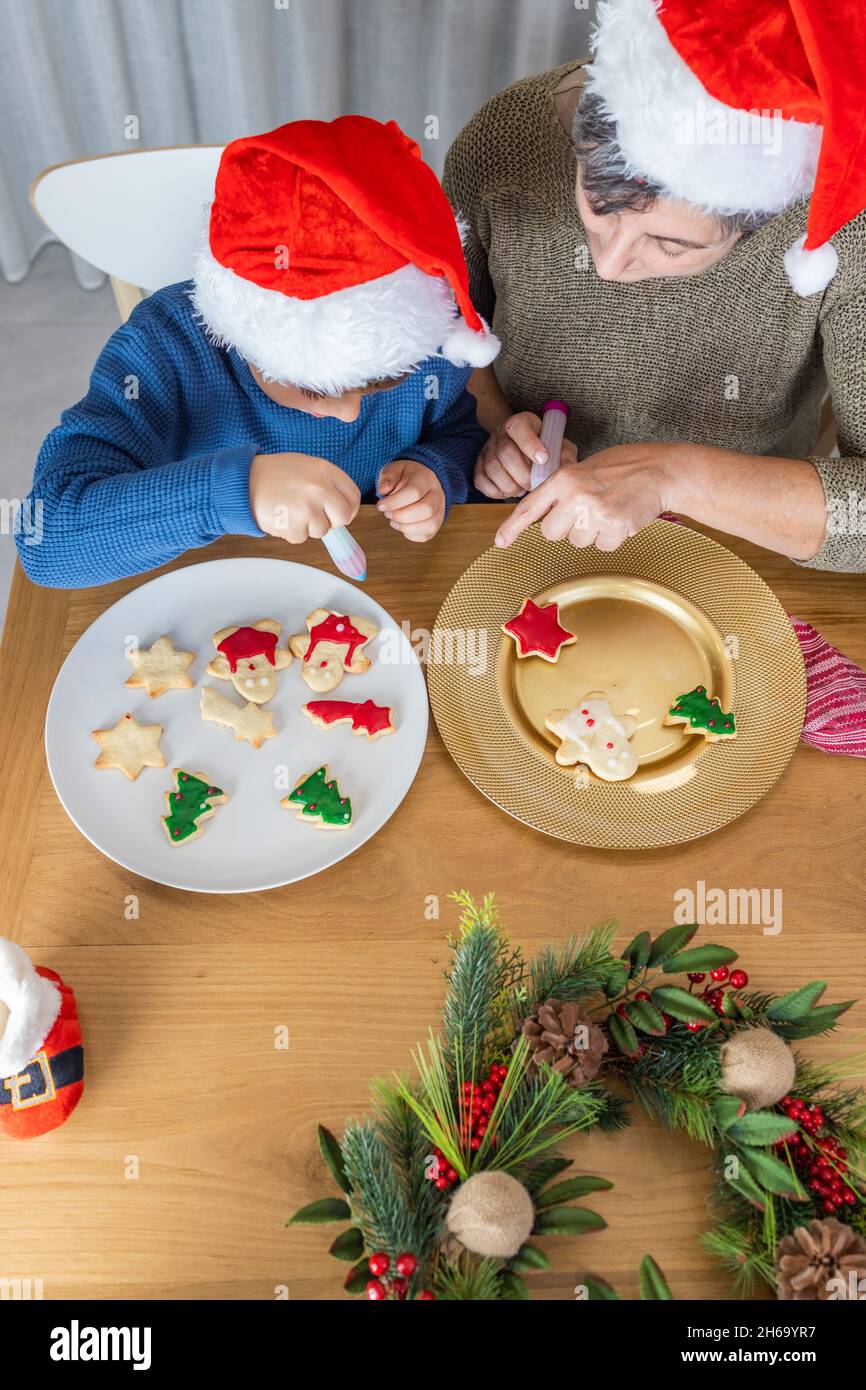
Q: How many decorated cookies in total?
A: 8